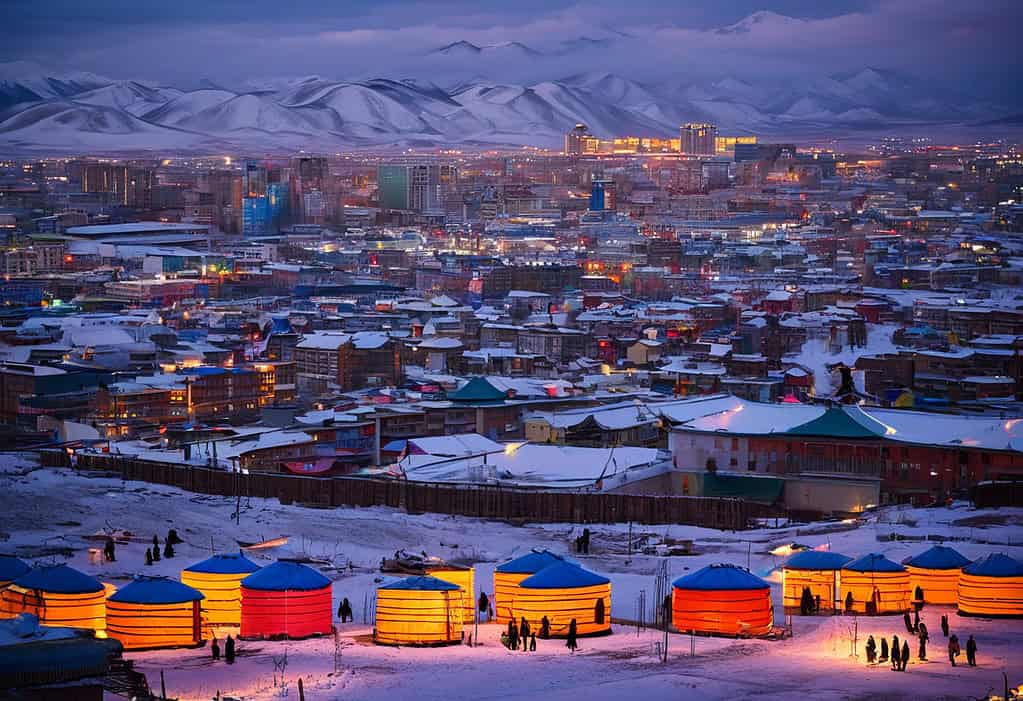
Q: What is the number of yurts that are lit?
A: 14